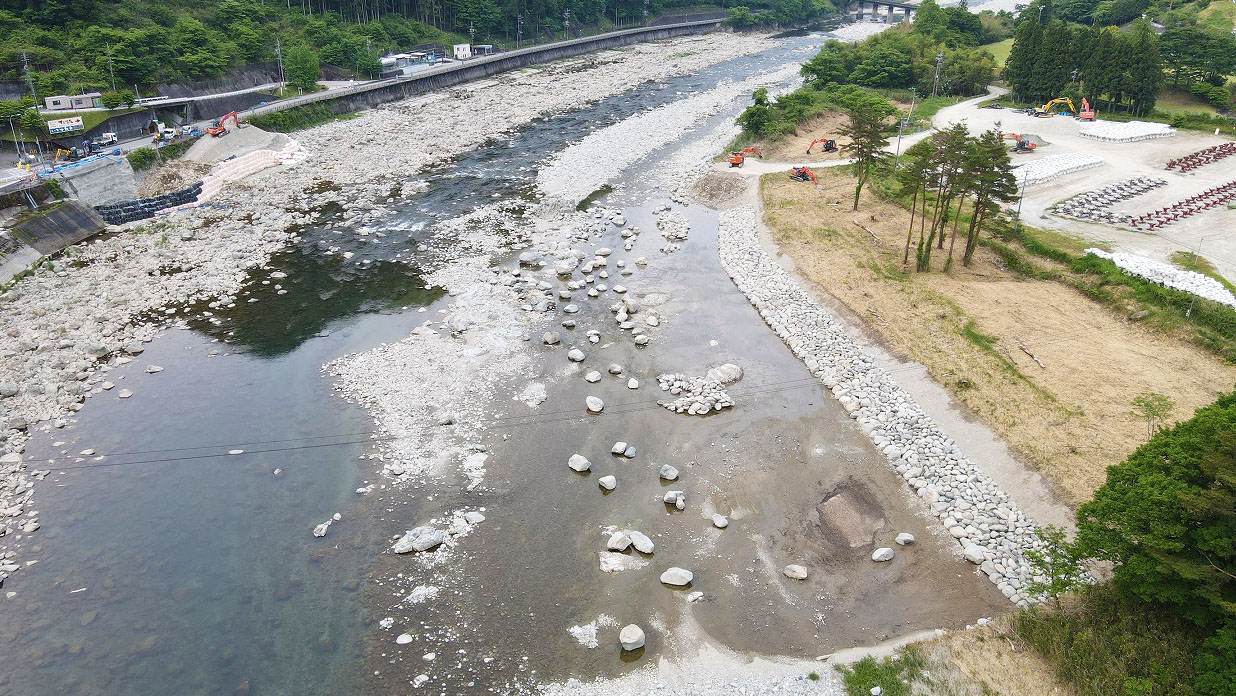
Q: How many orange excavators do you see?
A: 6